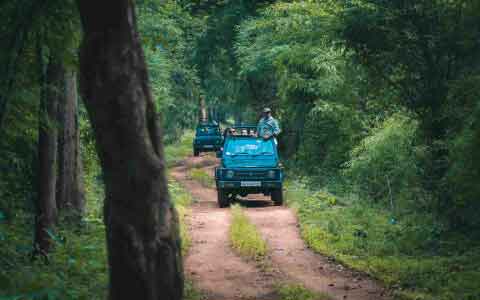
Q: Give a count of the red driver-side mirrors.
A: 0